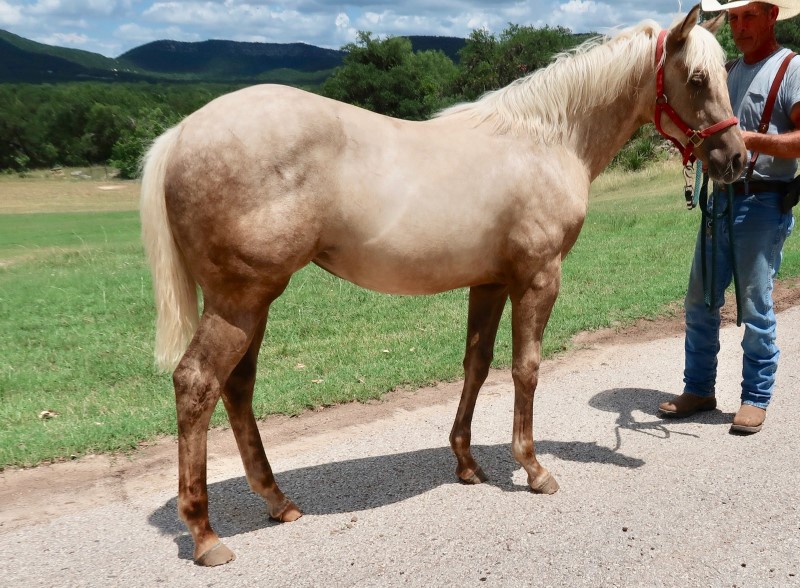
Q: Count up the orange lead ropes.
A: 0